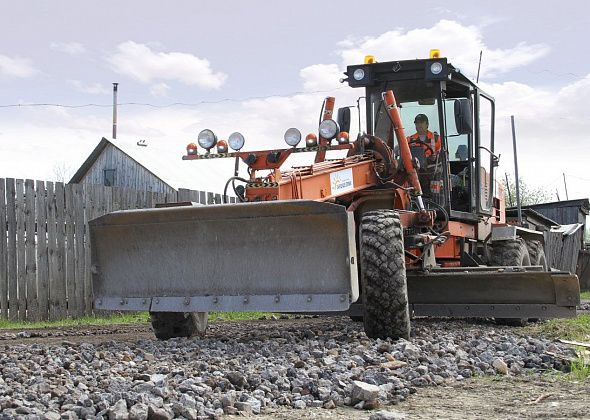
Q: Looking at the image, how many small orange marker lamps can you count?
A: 4